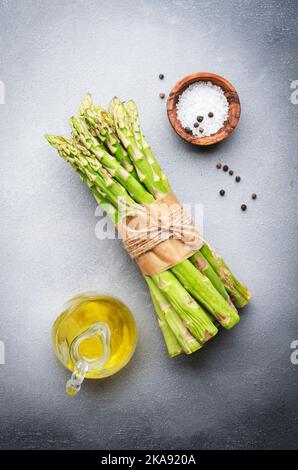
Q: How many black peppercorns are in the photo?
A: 14